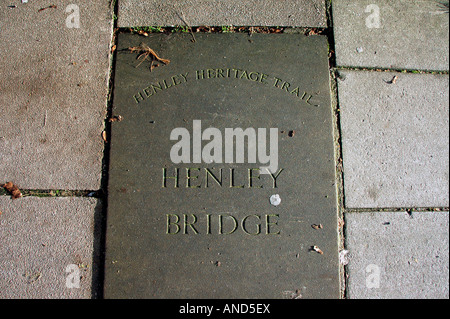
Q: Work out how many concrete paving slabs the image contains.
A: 6